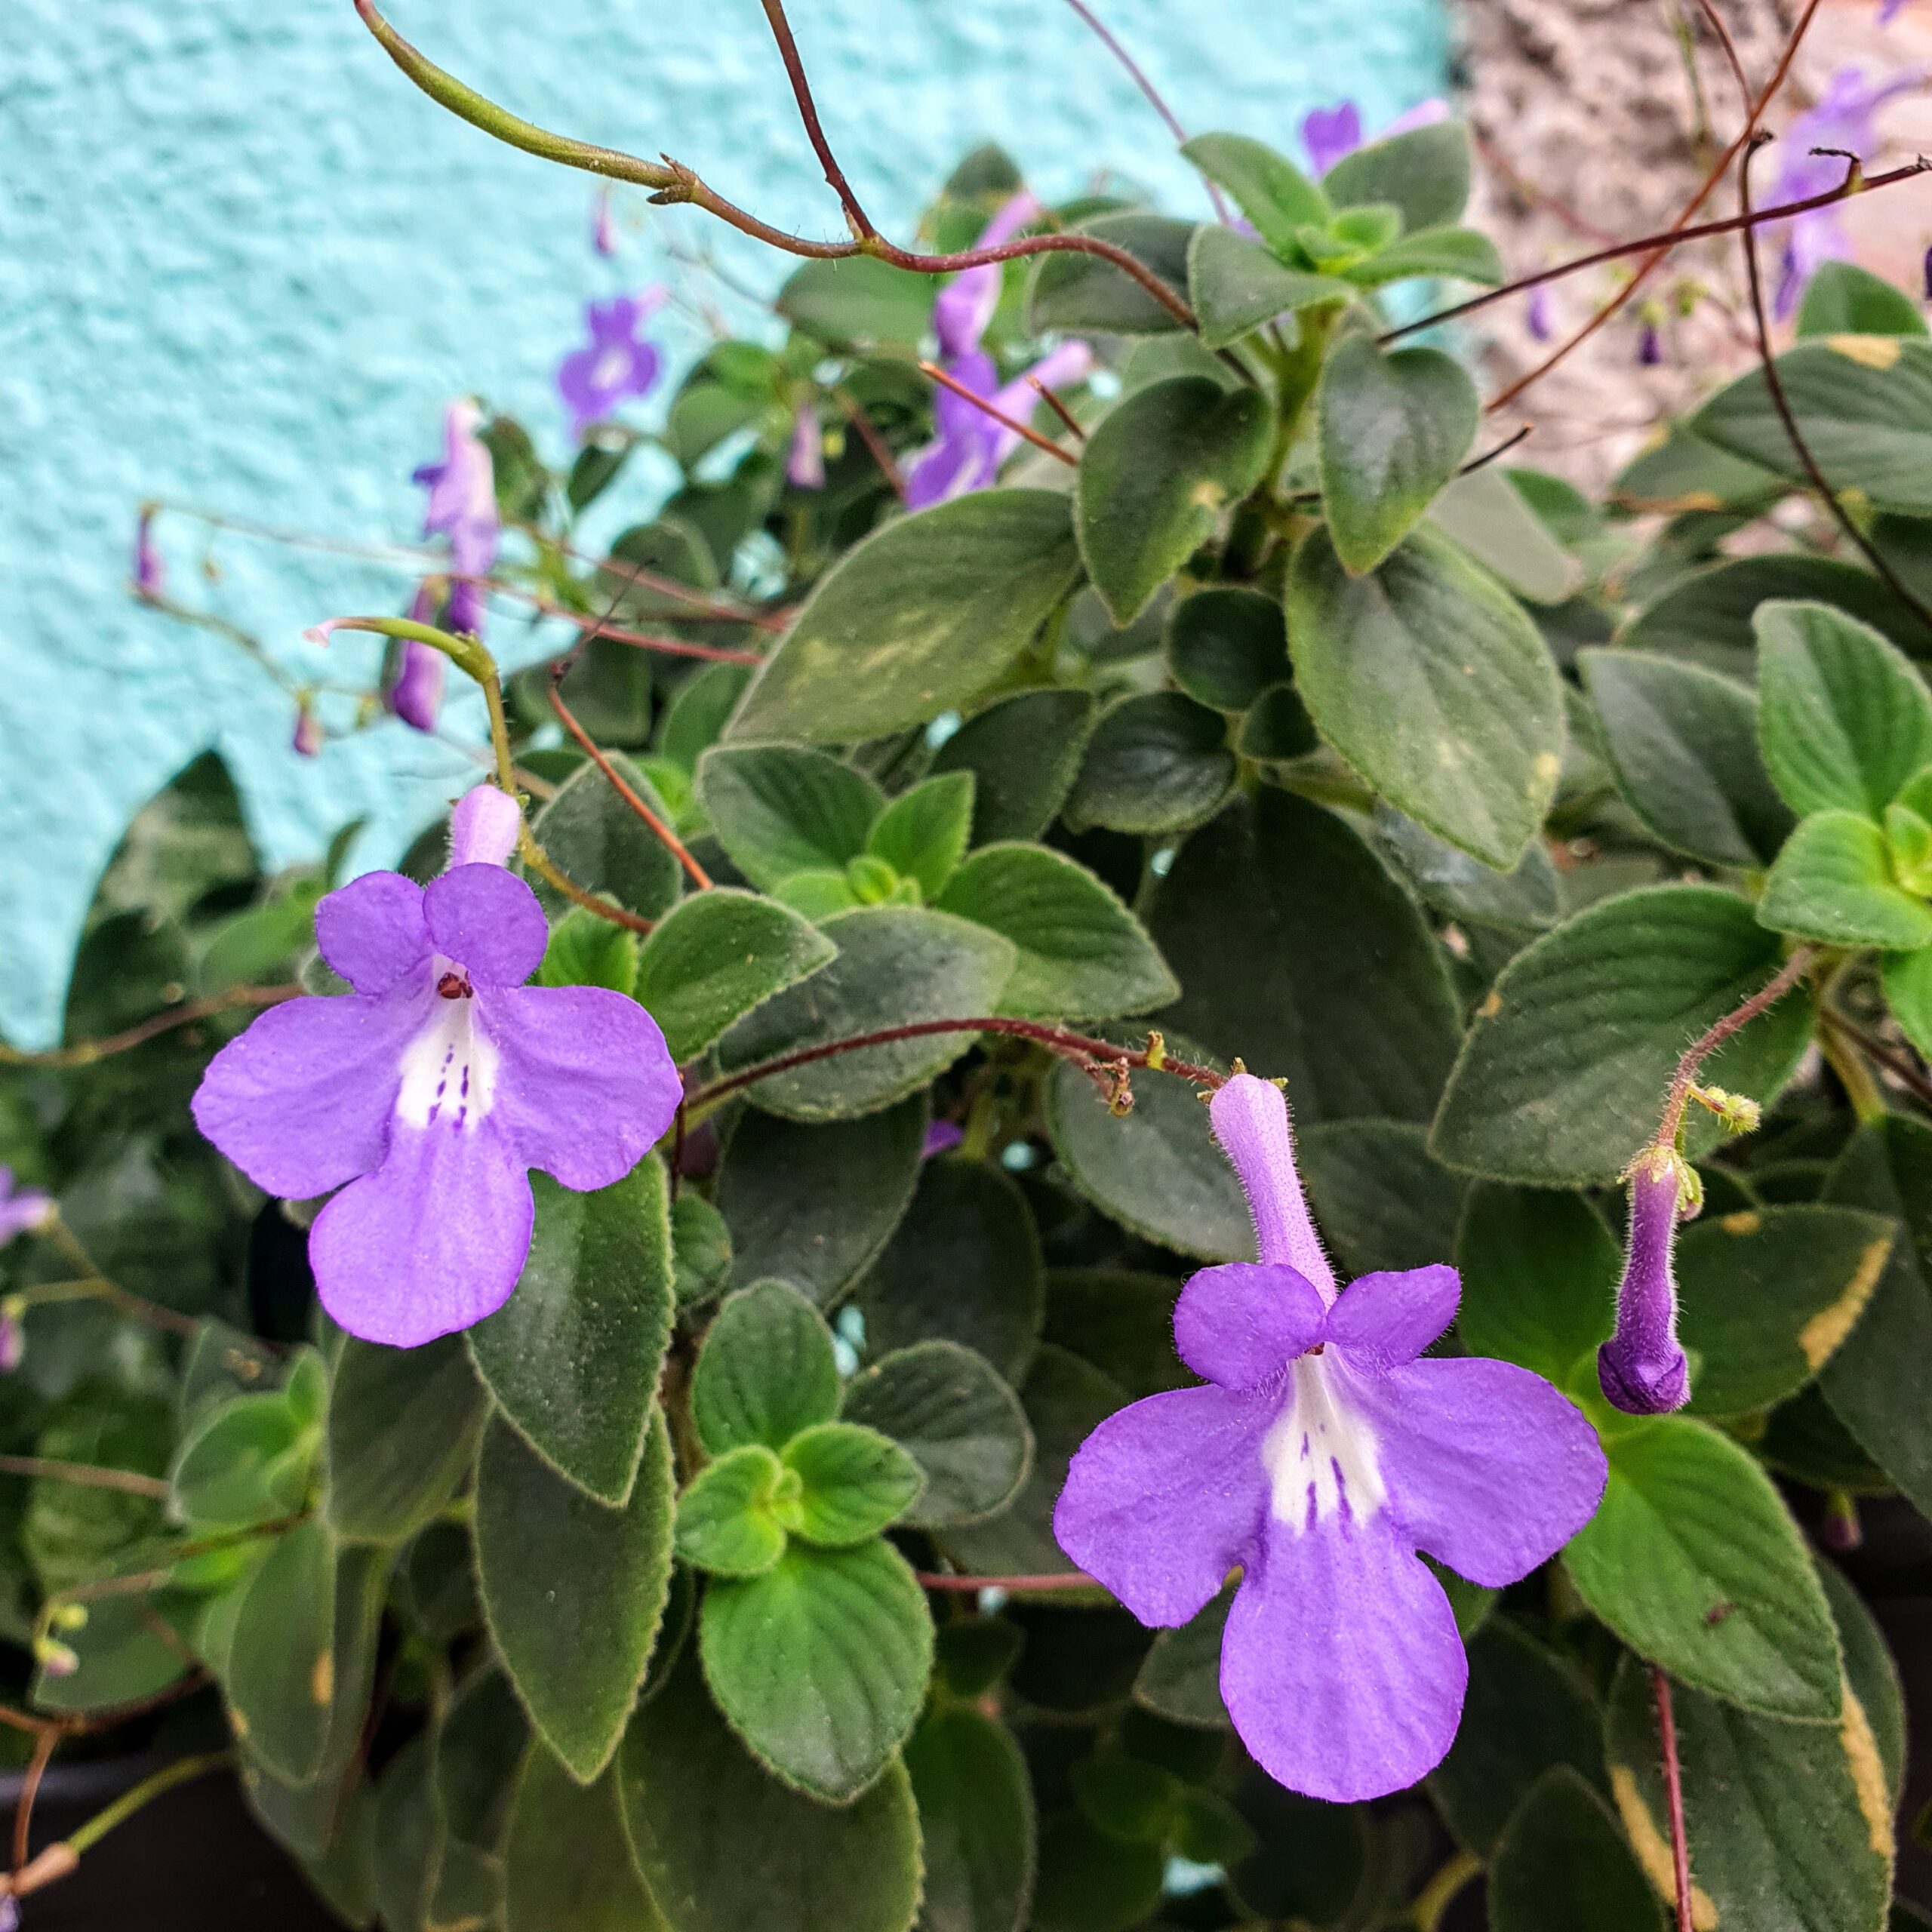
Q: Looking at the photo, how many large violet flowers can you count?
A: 2